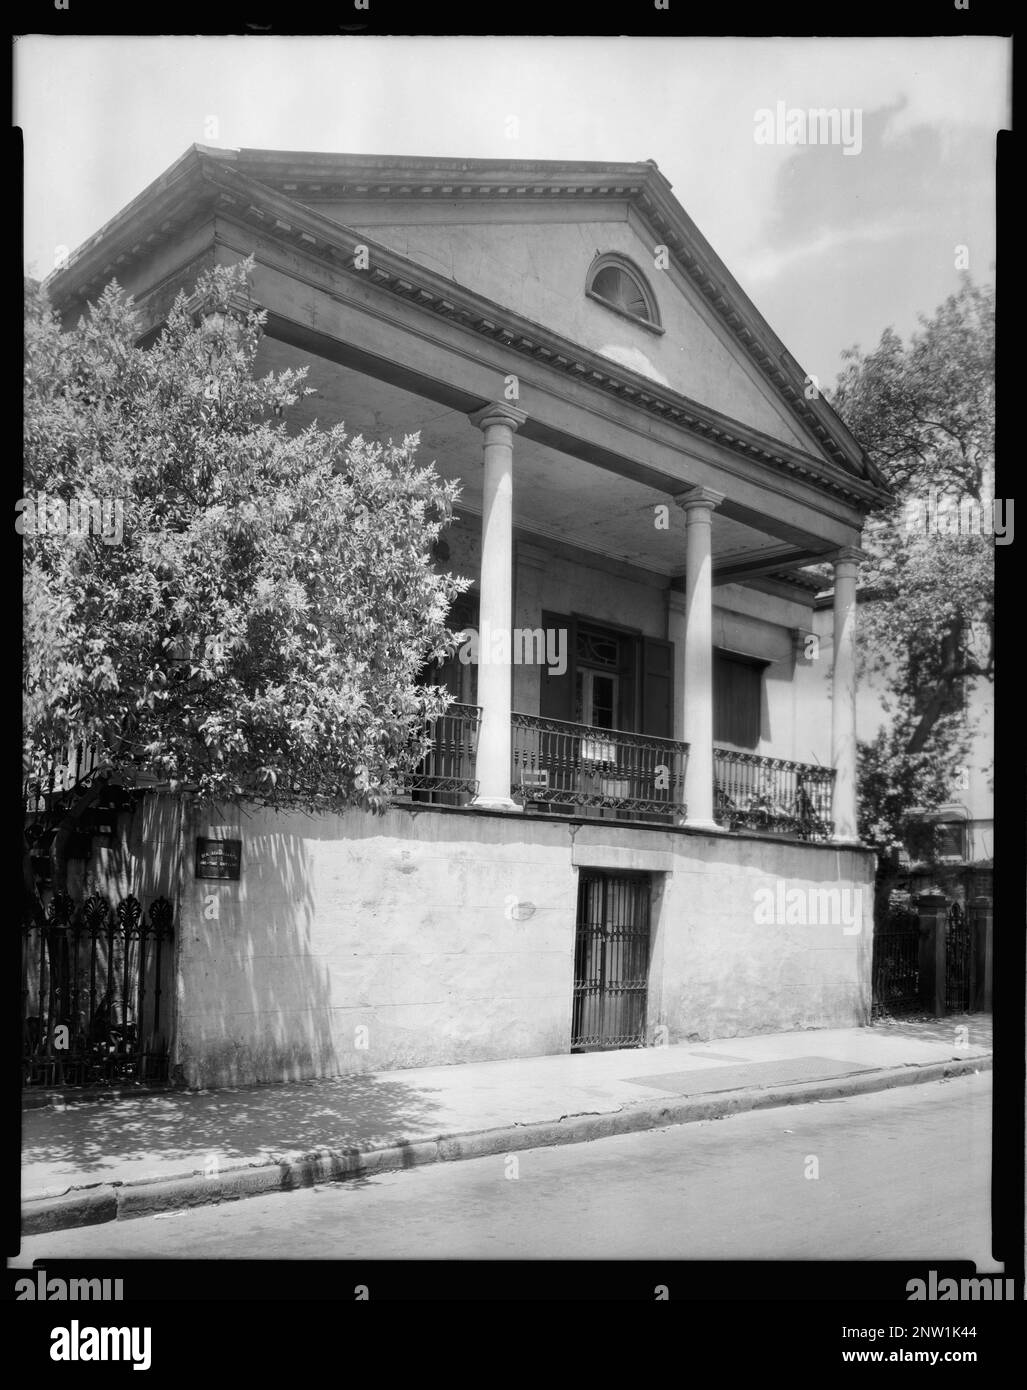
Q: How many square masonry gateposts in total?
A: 2